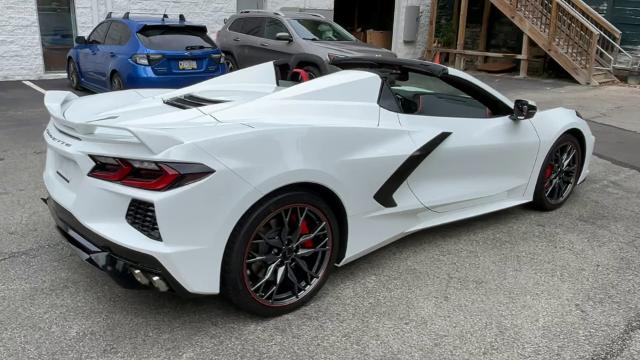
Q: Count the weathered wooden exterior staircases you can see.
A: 1